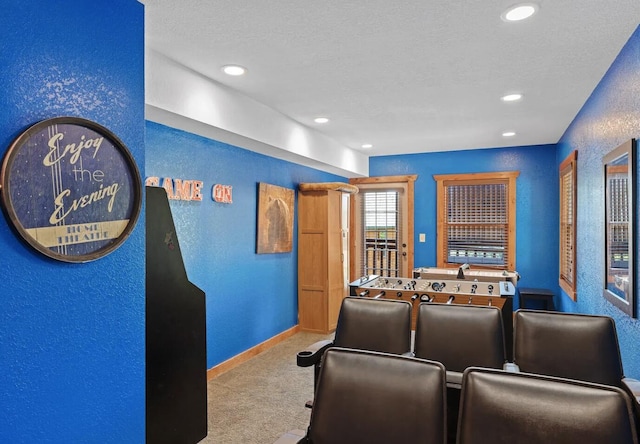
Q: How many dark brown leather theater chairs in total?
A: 5